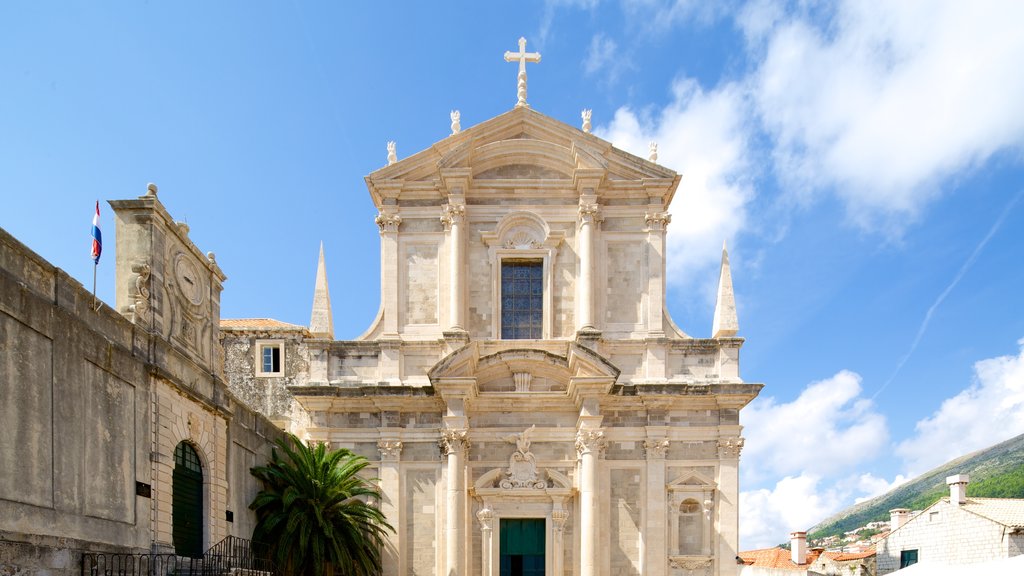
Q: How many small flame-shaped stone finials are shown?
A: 4